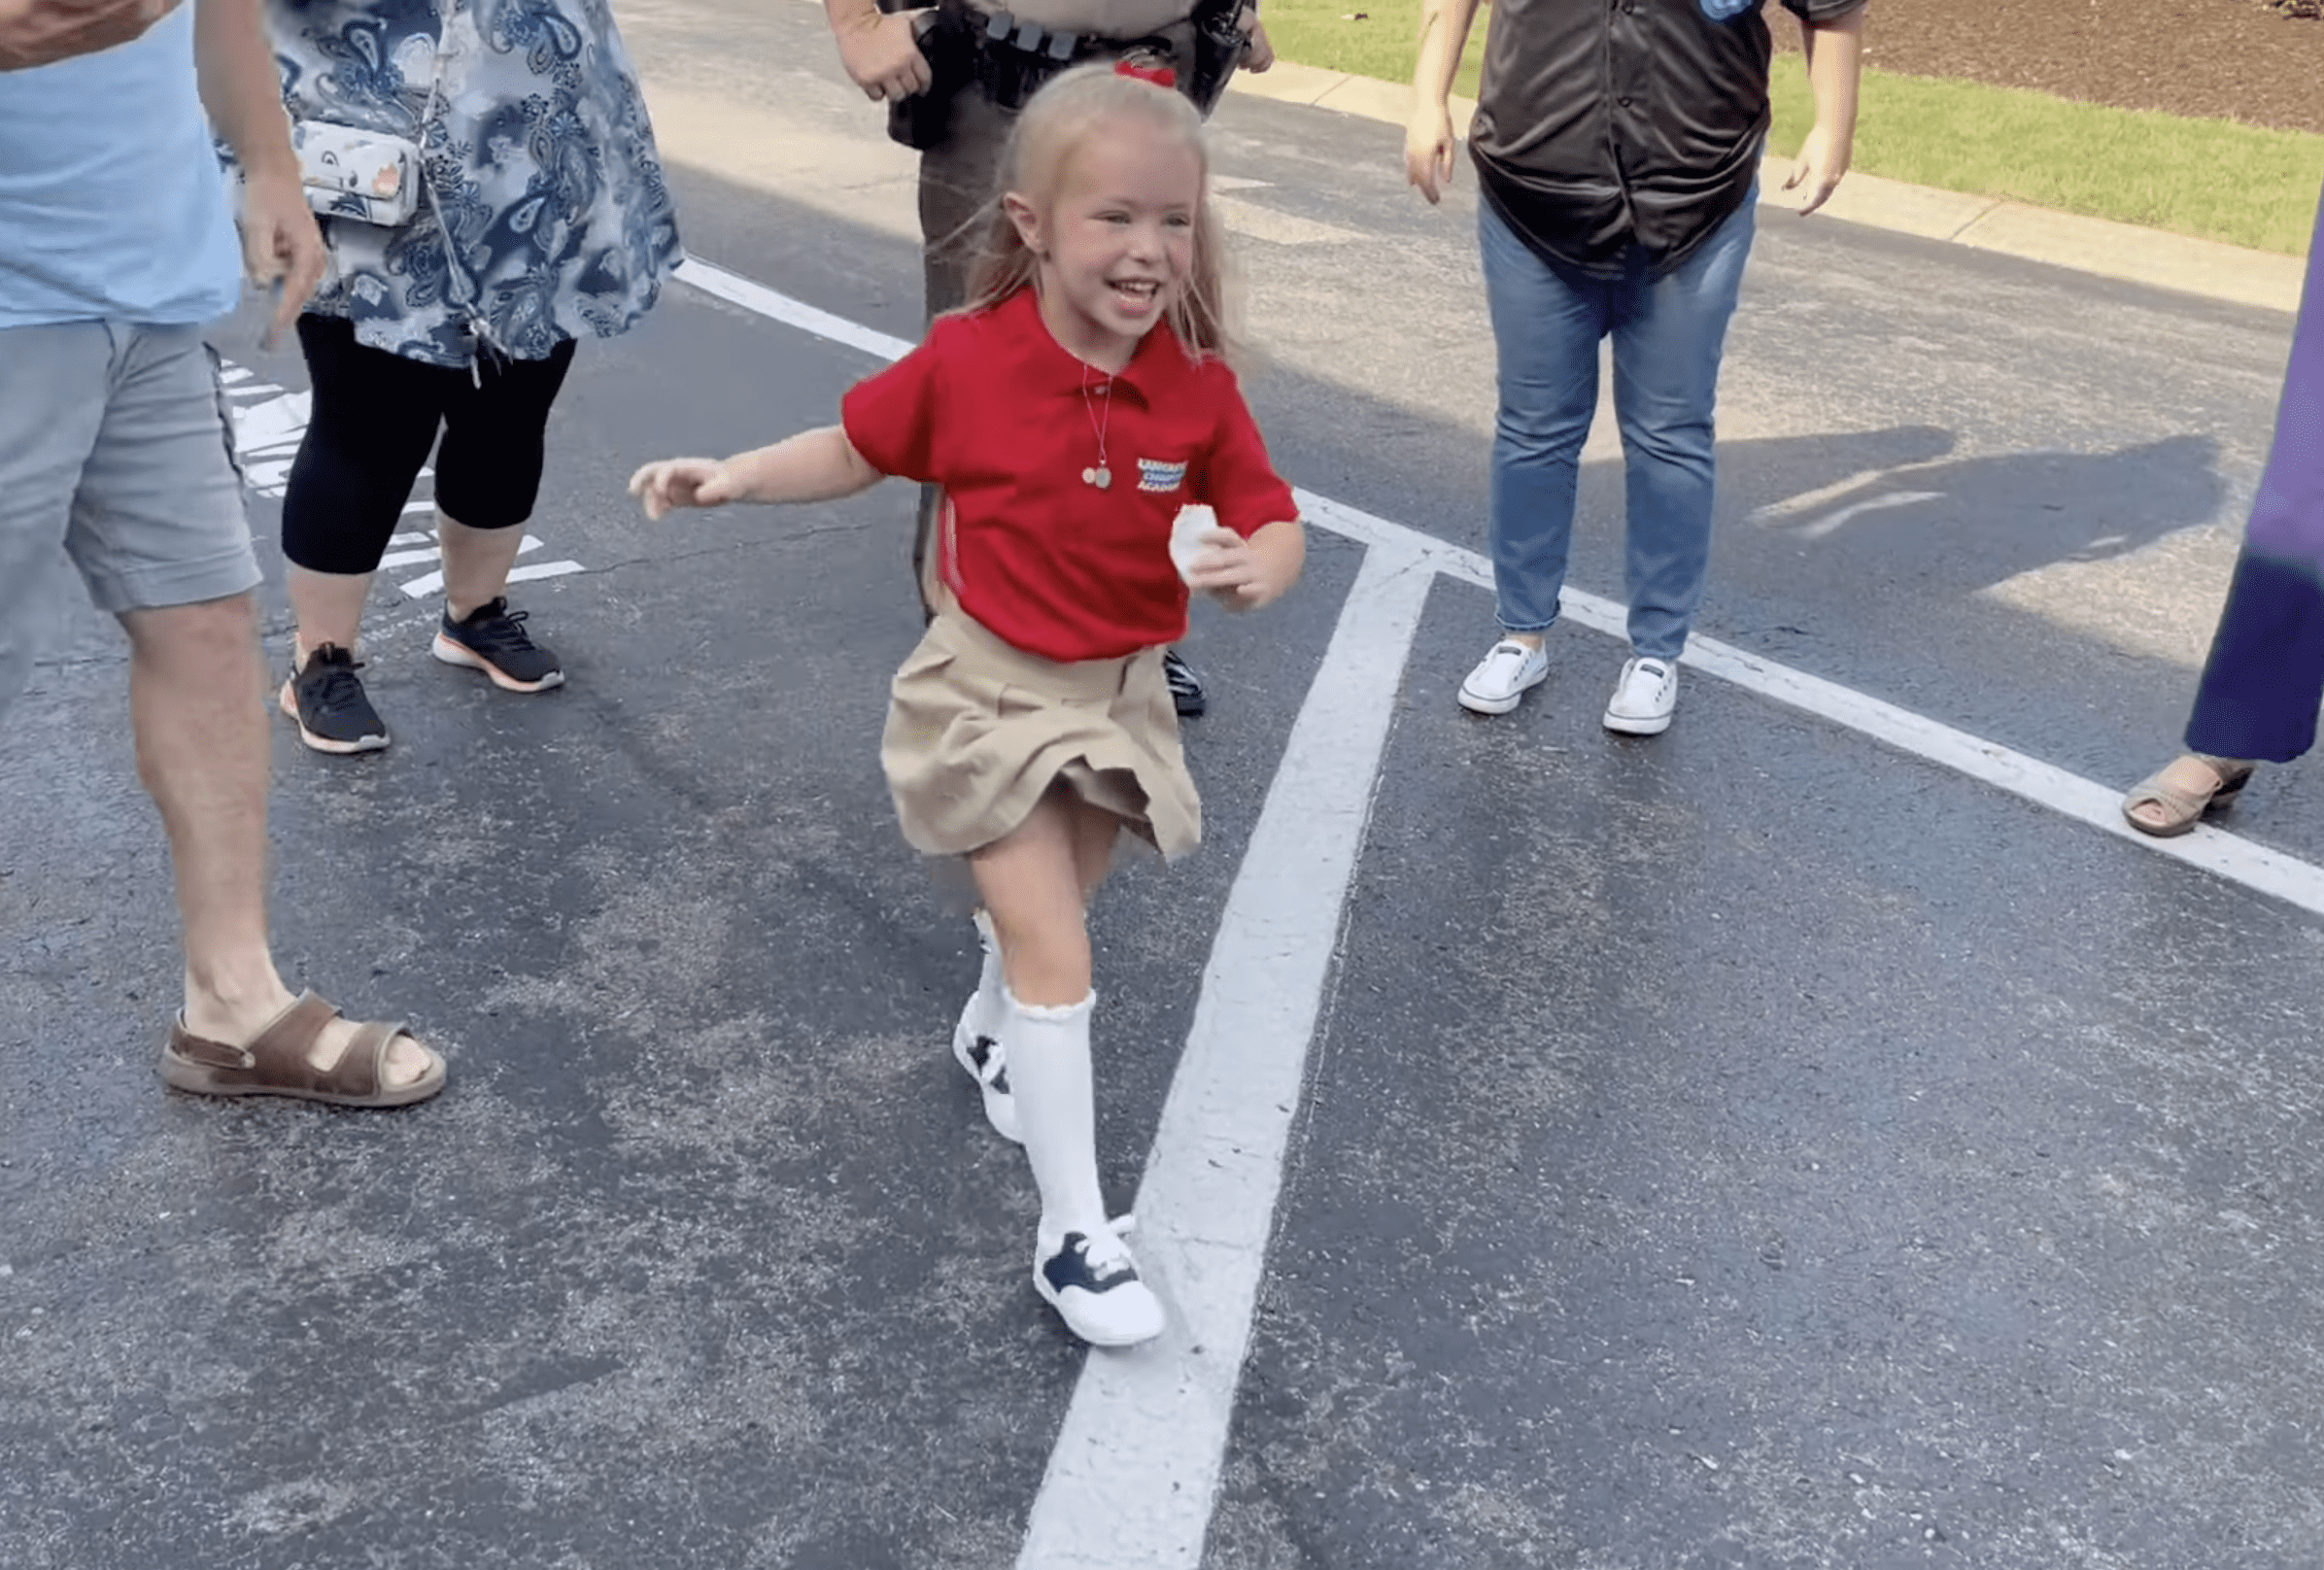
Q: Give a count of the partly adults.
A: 5